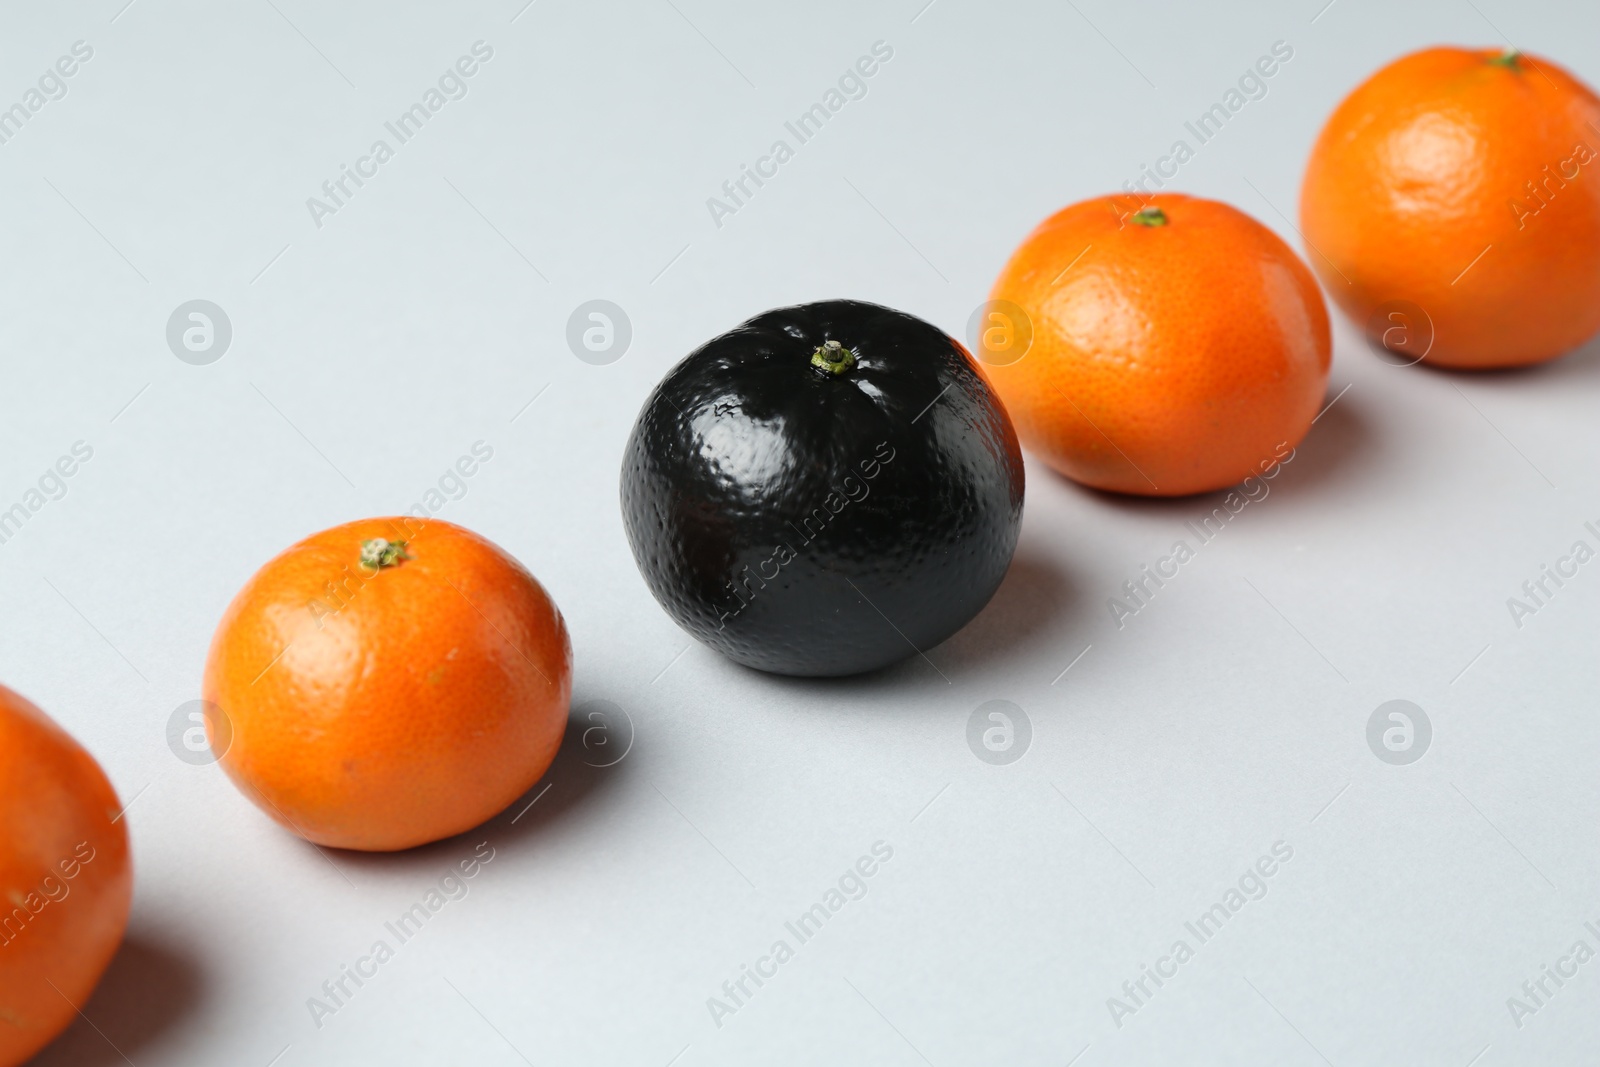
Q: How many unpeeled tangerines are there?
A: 5